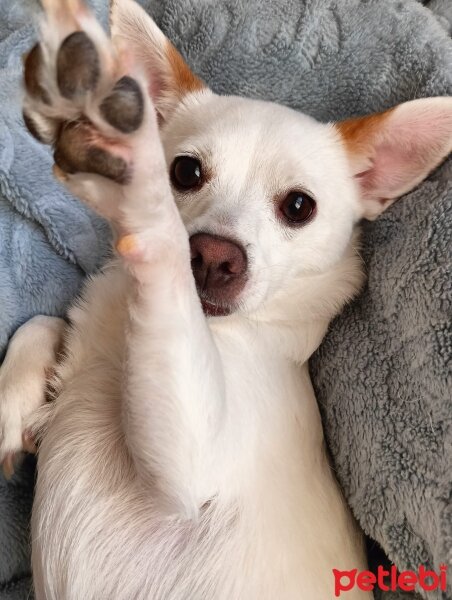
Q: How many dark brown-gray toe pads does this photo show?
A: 4